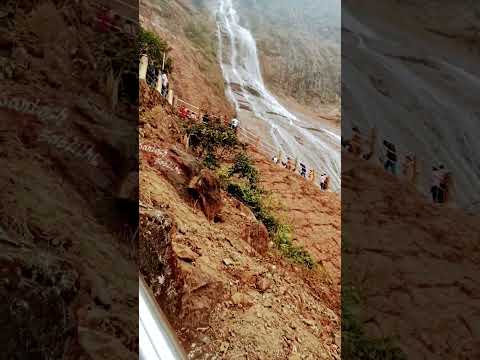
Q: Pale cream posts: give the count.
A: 3